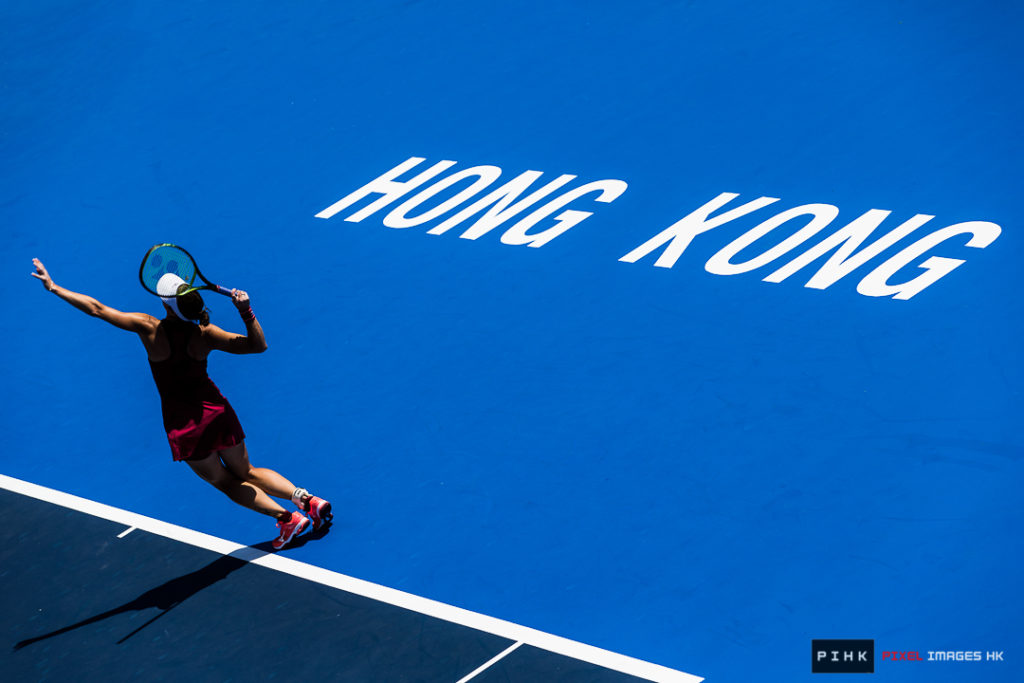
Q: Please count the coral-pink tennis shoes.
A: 2